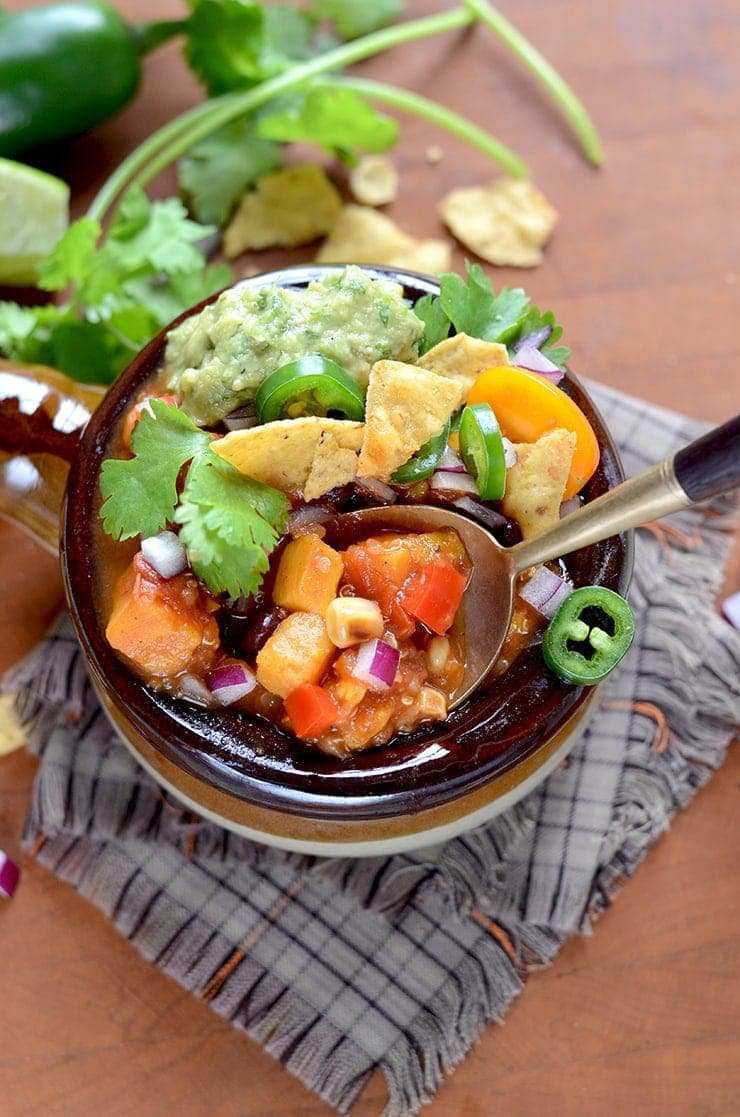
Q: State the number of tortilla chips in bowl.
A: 5